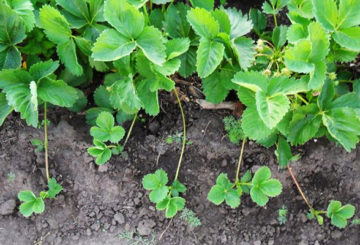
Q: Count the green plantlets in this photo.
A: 5